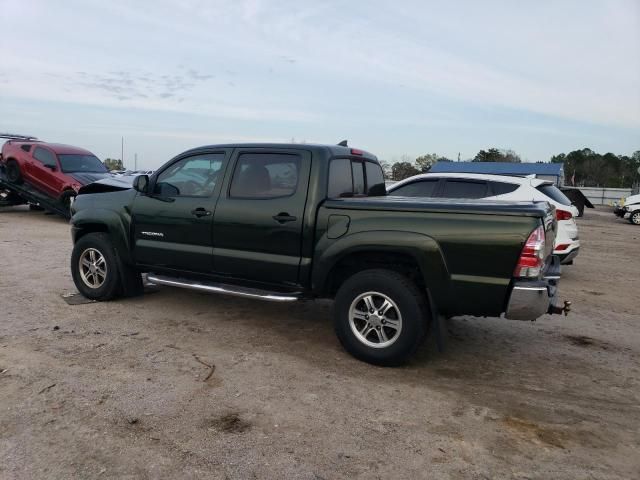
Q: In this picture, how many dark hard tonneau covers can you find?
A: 1